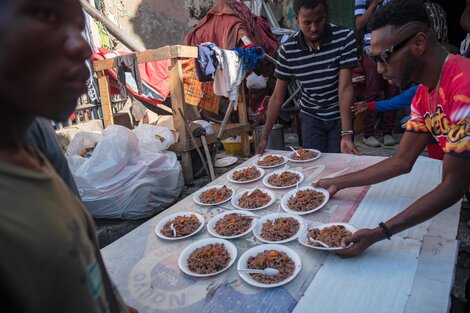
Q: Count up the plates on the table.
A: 13